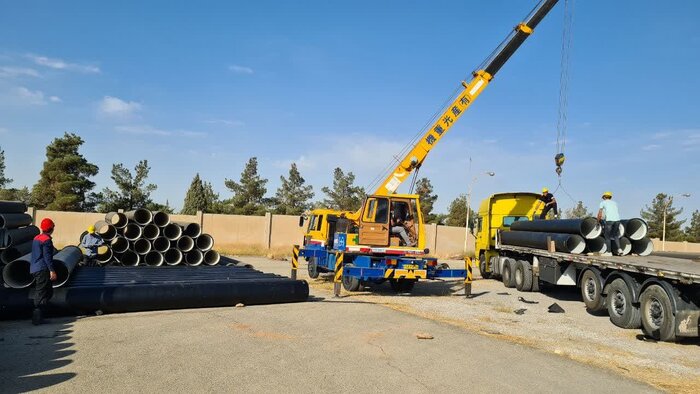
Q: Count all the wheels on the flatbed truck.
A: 6